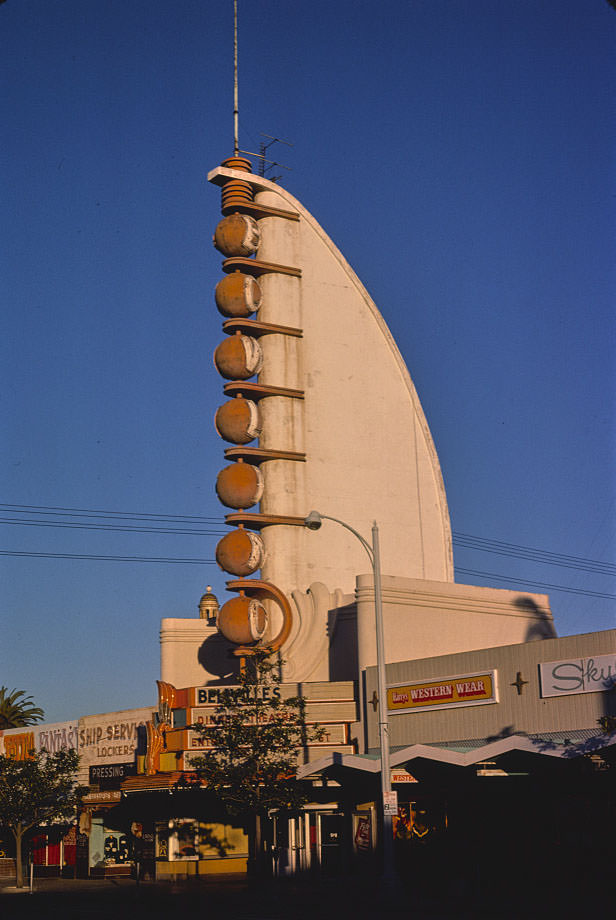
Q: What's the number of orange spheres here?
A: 7